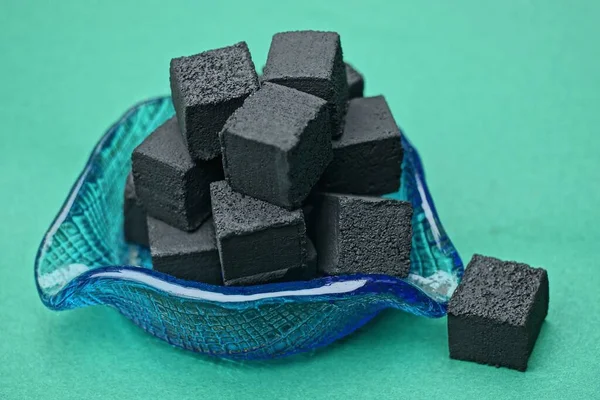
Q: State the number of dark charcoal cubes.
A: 12